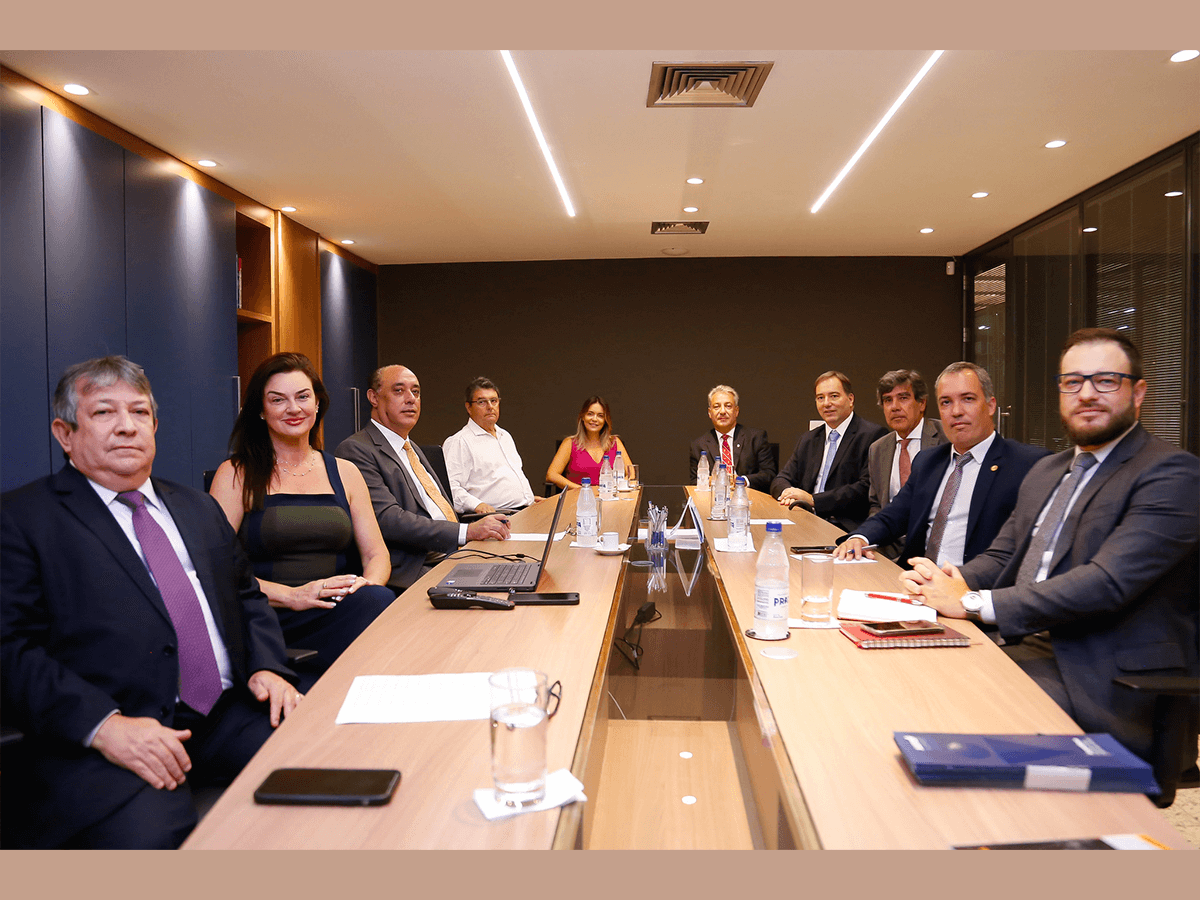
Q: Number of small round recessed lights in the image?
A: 10